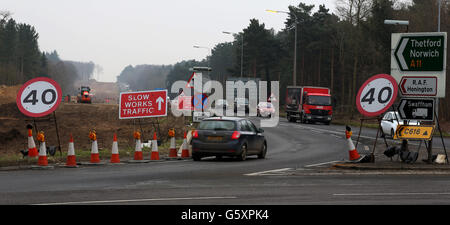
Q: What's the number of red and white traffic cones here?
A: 10